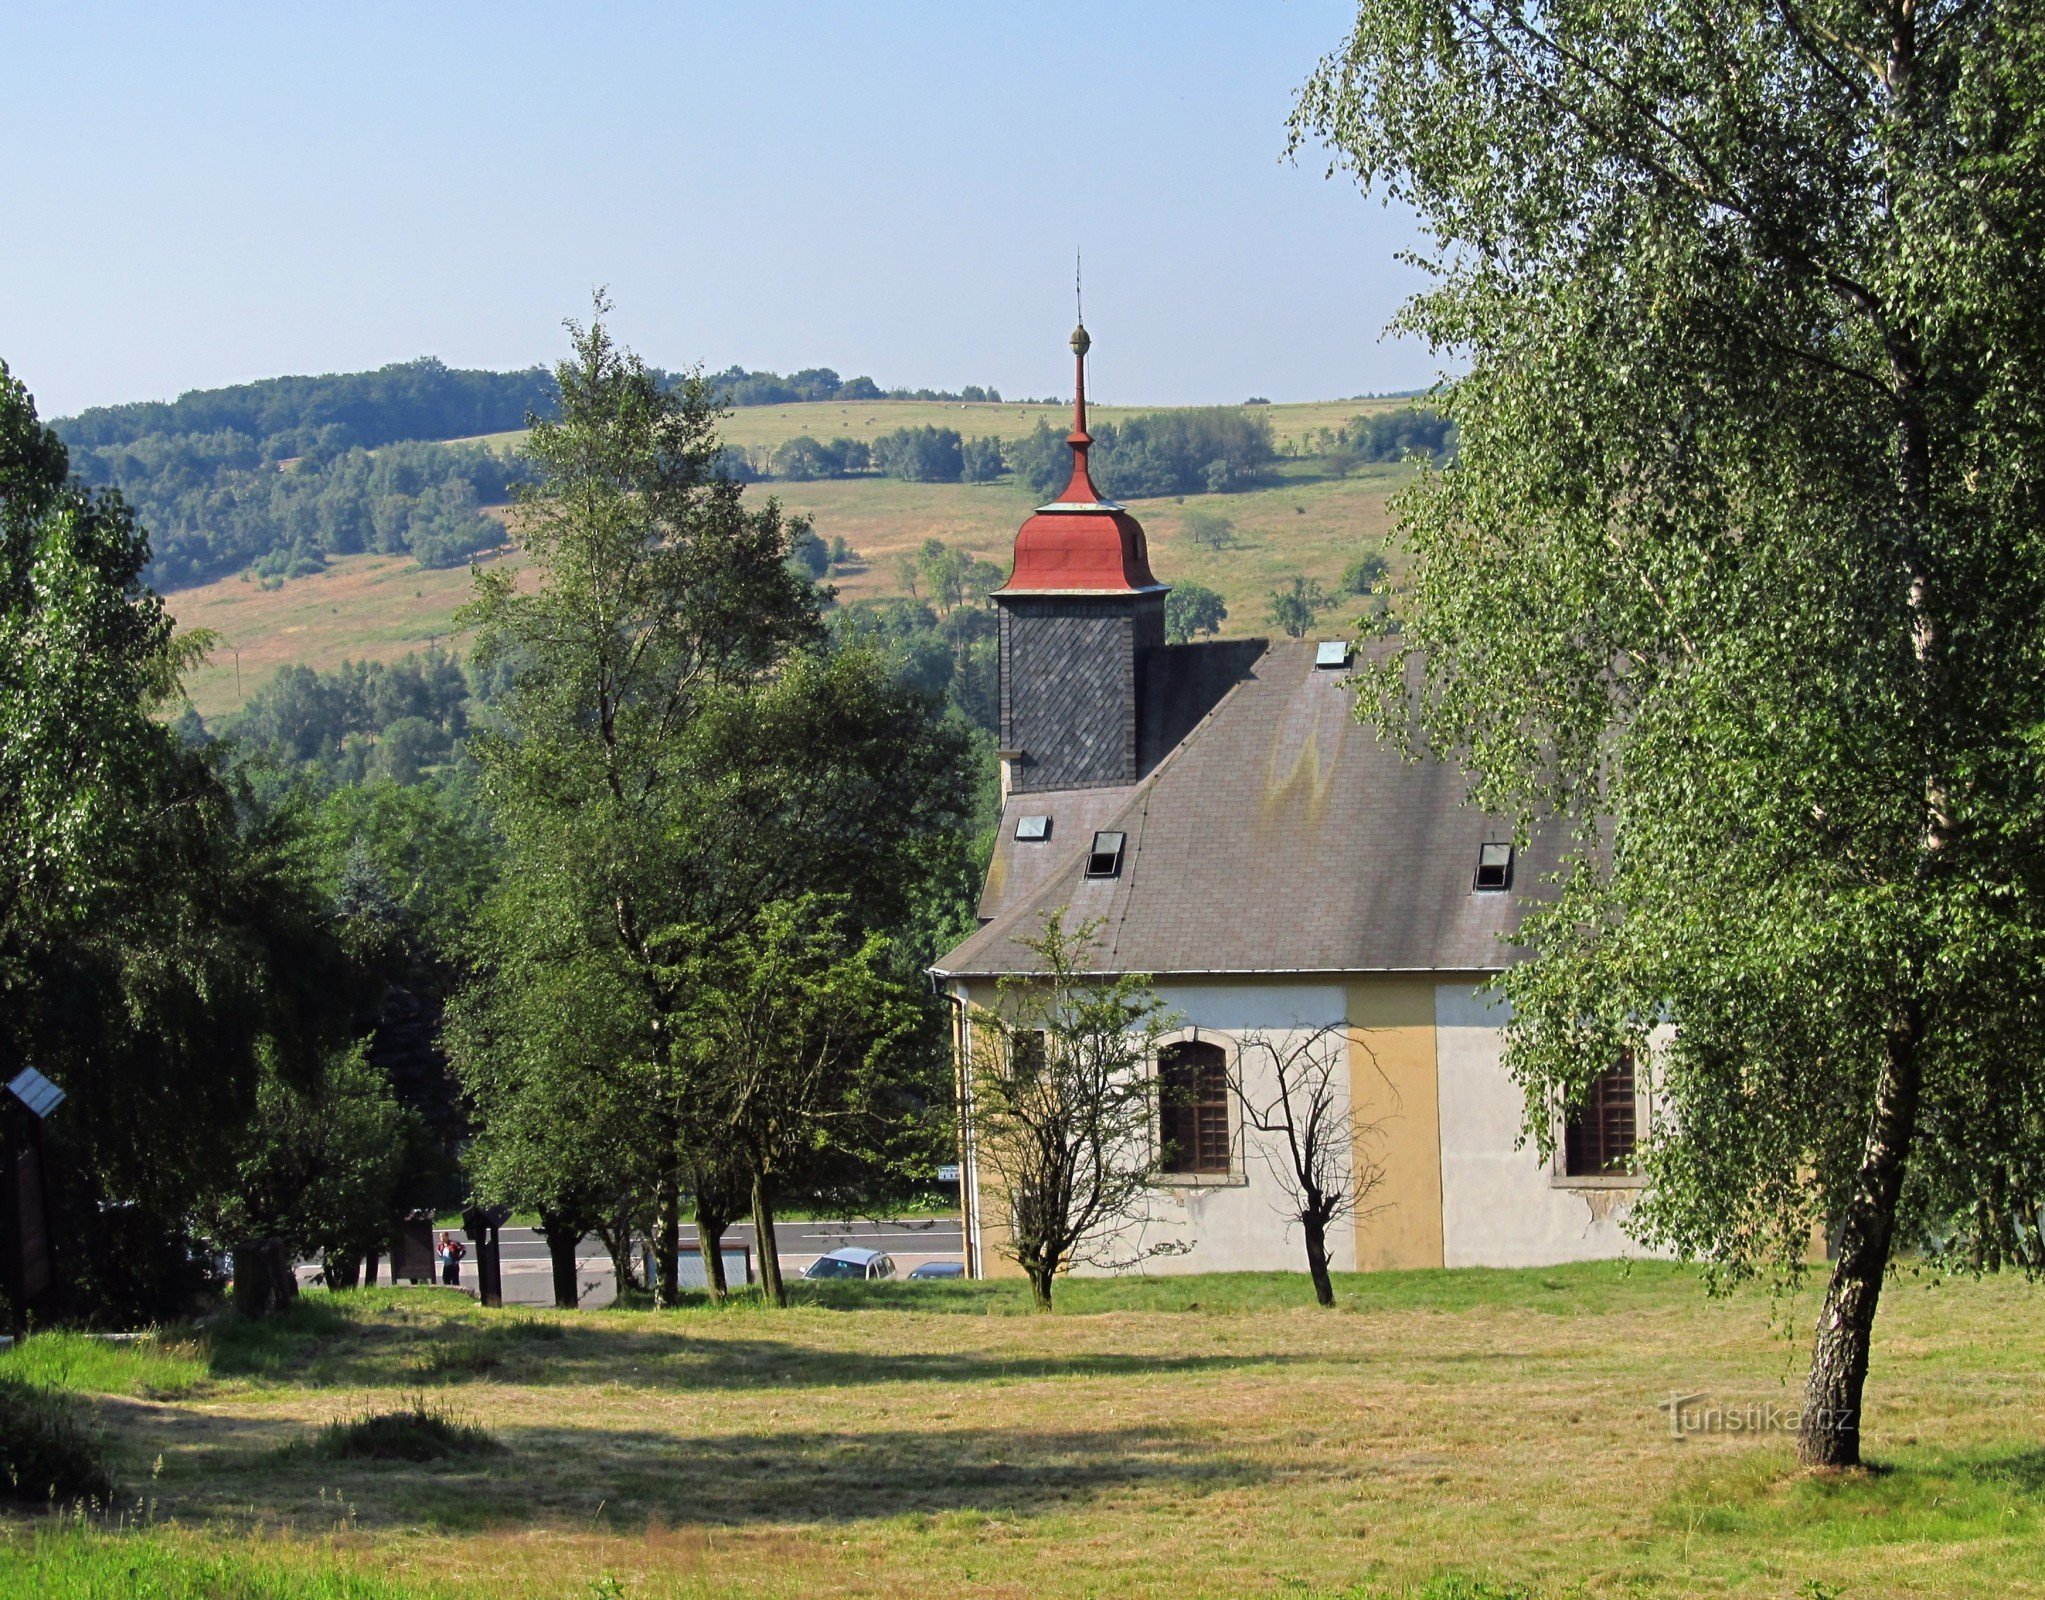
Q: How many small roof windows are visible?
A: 4